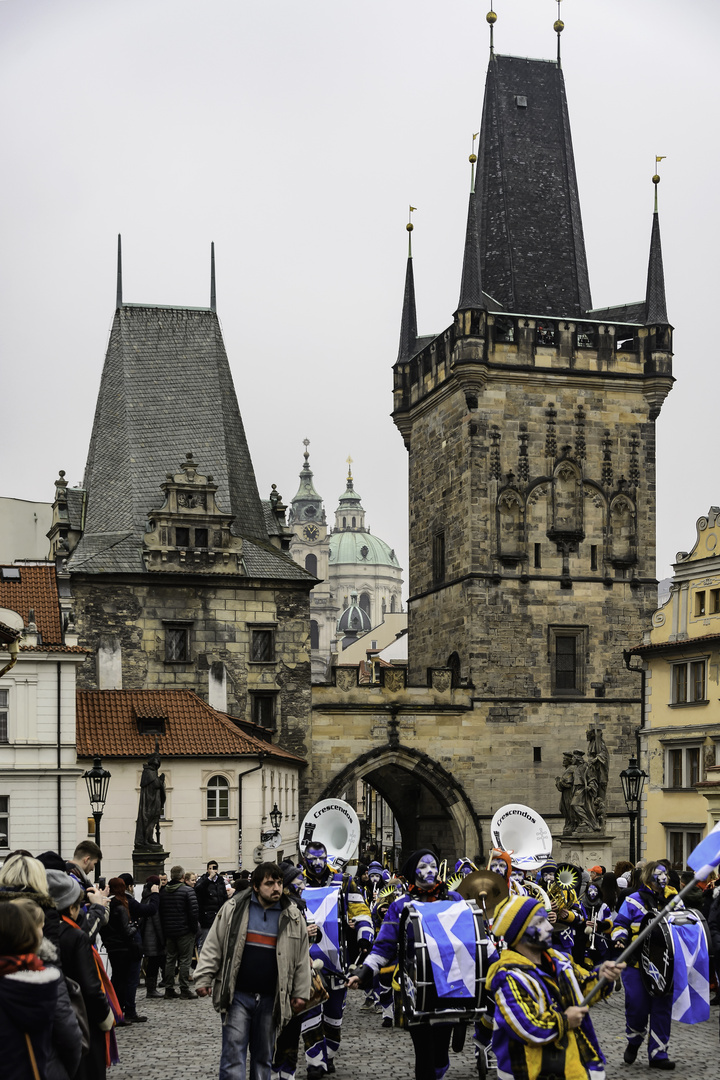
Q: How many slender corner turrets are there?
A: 3